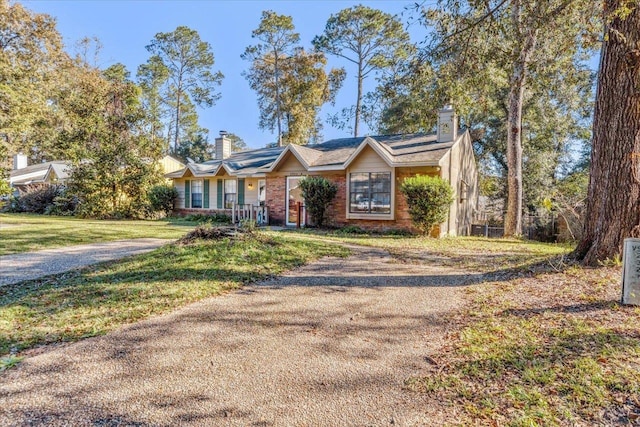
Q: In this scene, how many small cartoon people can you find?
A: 0